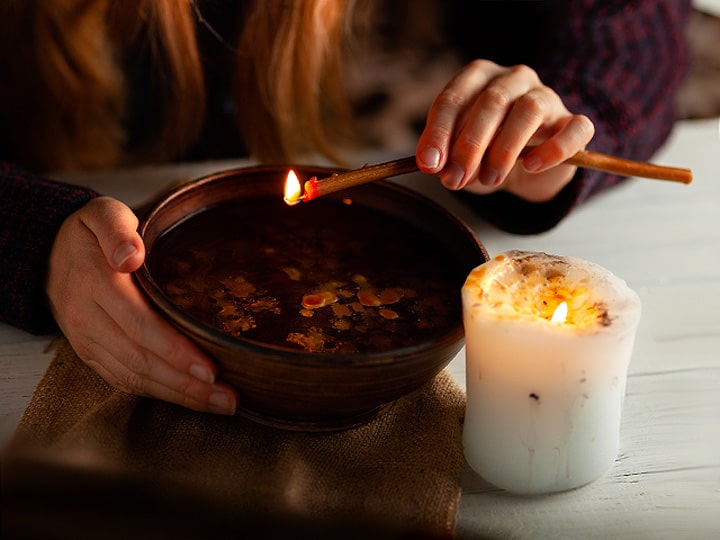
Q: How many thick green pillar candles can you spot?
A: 0